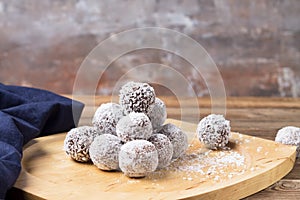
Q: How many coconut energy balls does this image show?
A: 11